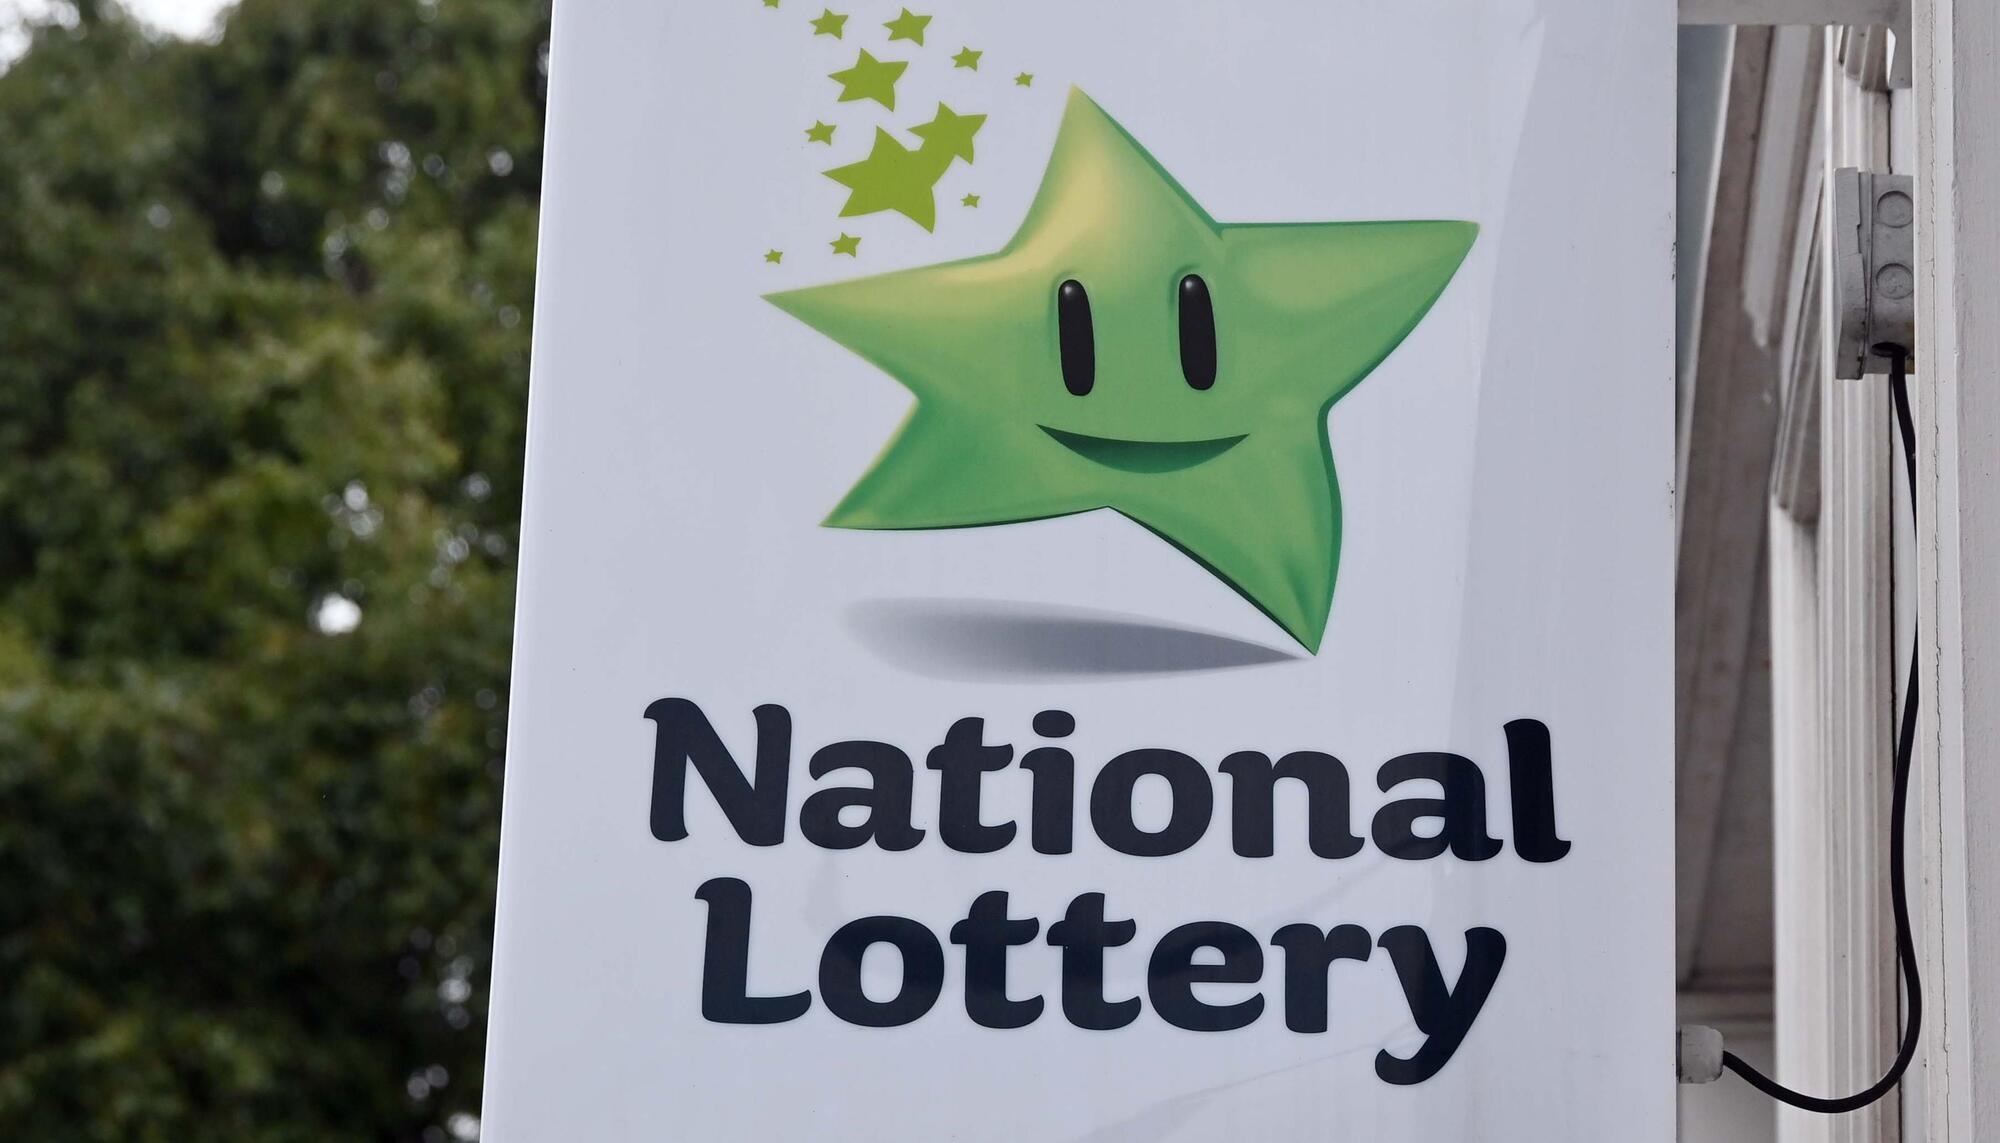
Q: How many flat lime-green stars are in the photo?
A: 12